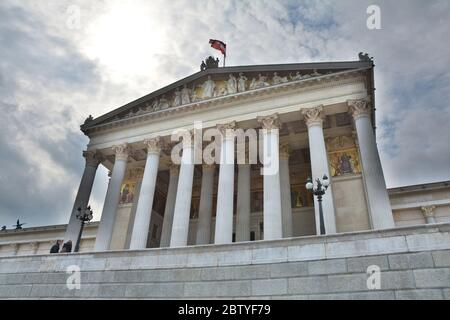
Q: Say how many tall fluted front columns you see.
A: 8